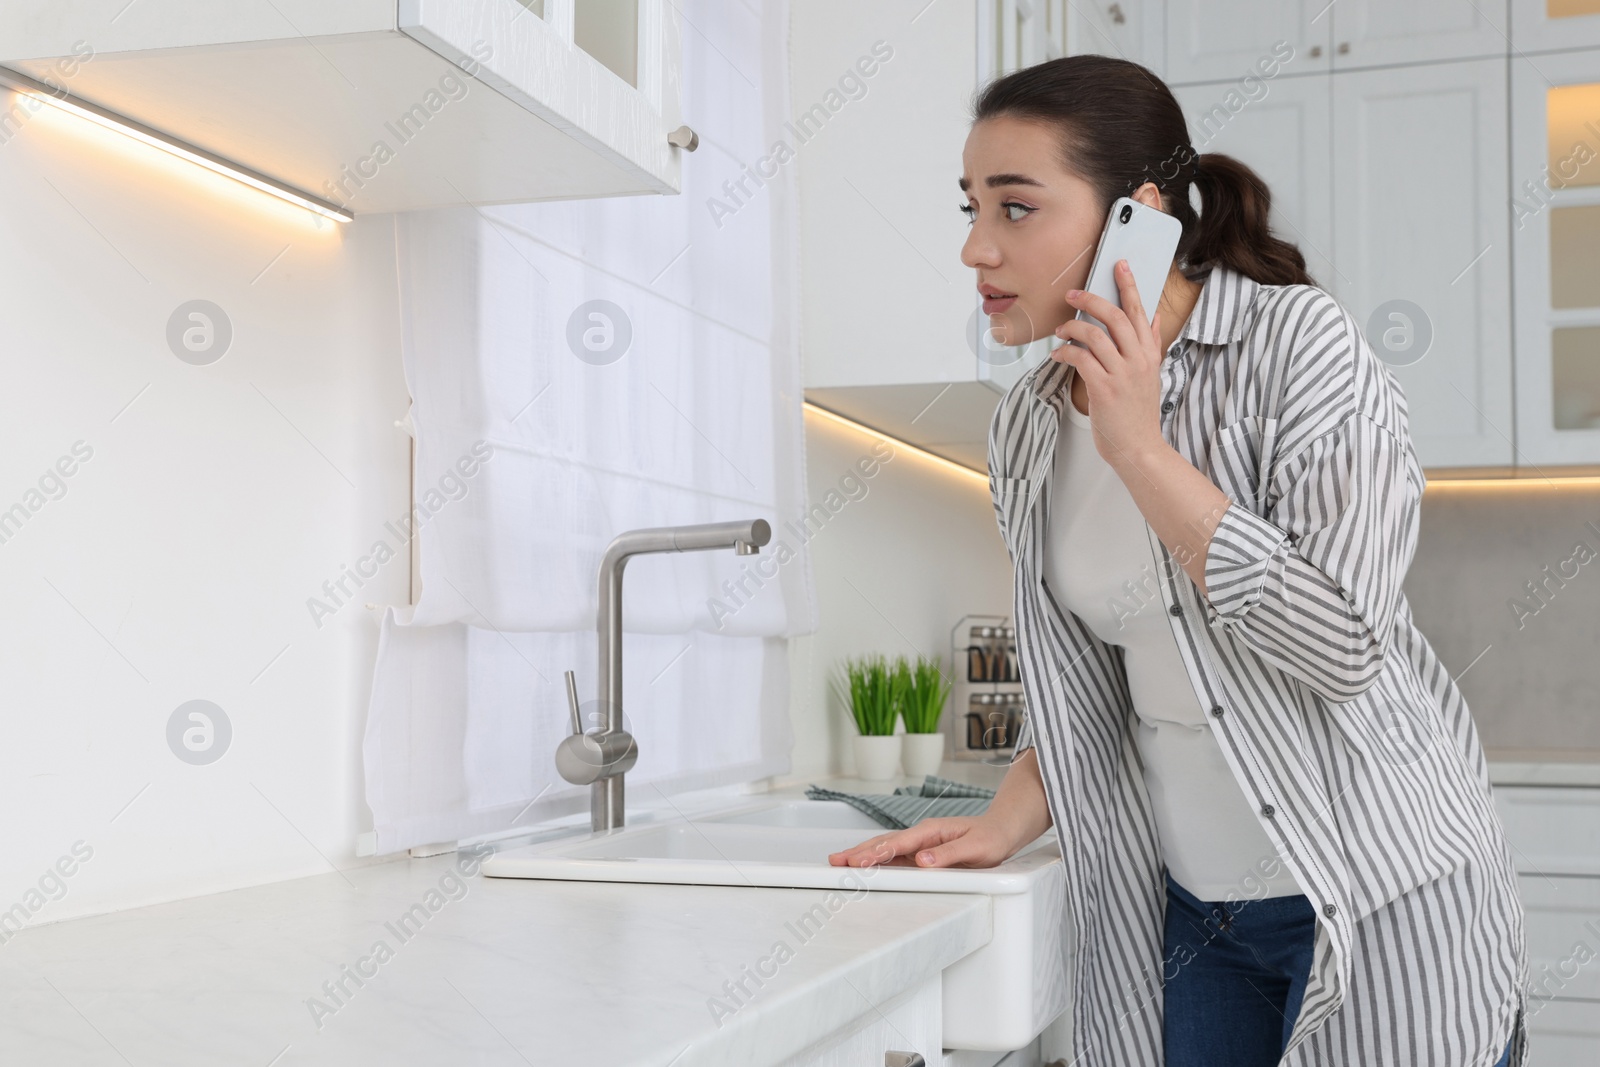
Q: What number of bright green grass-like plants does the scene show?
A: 2